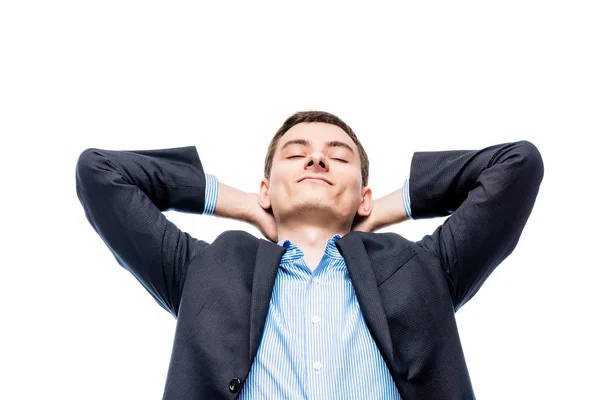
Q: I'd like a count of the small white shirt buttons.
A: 3